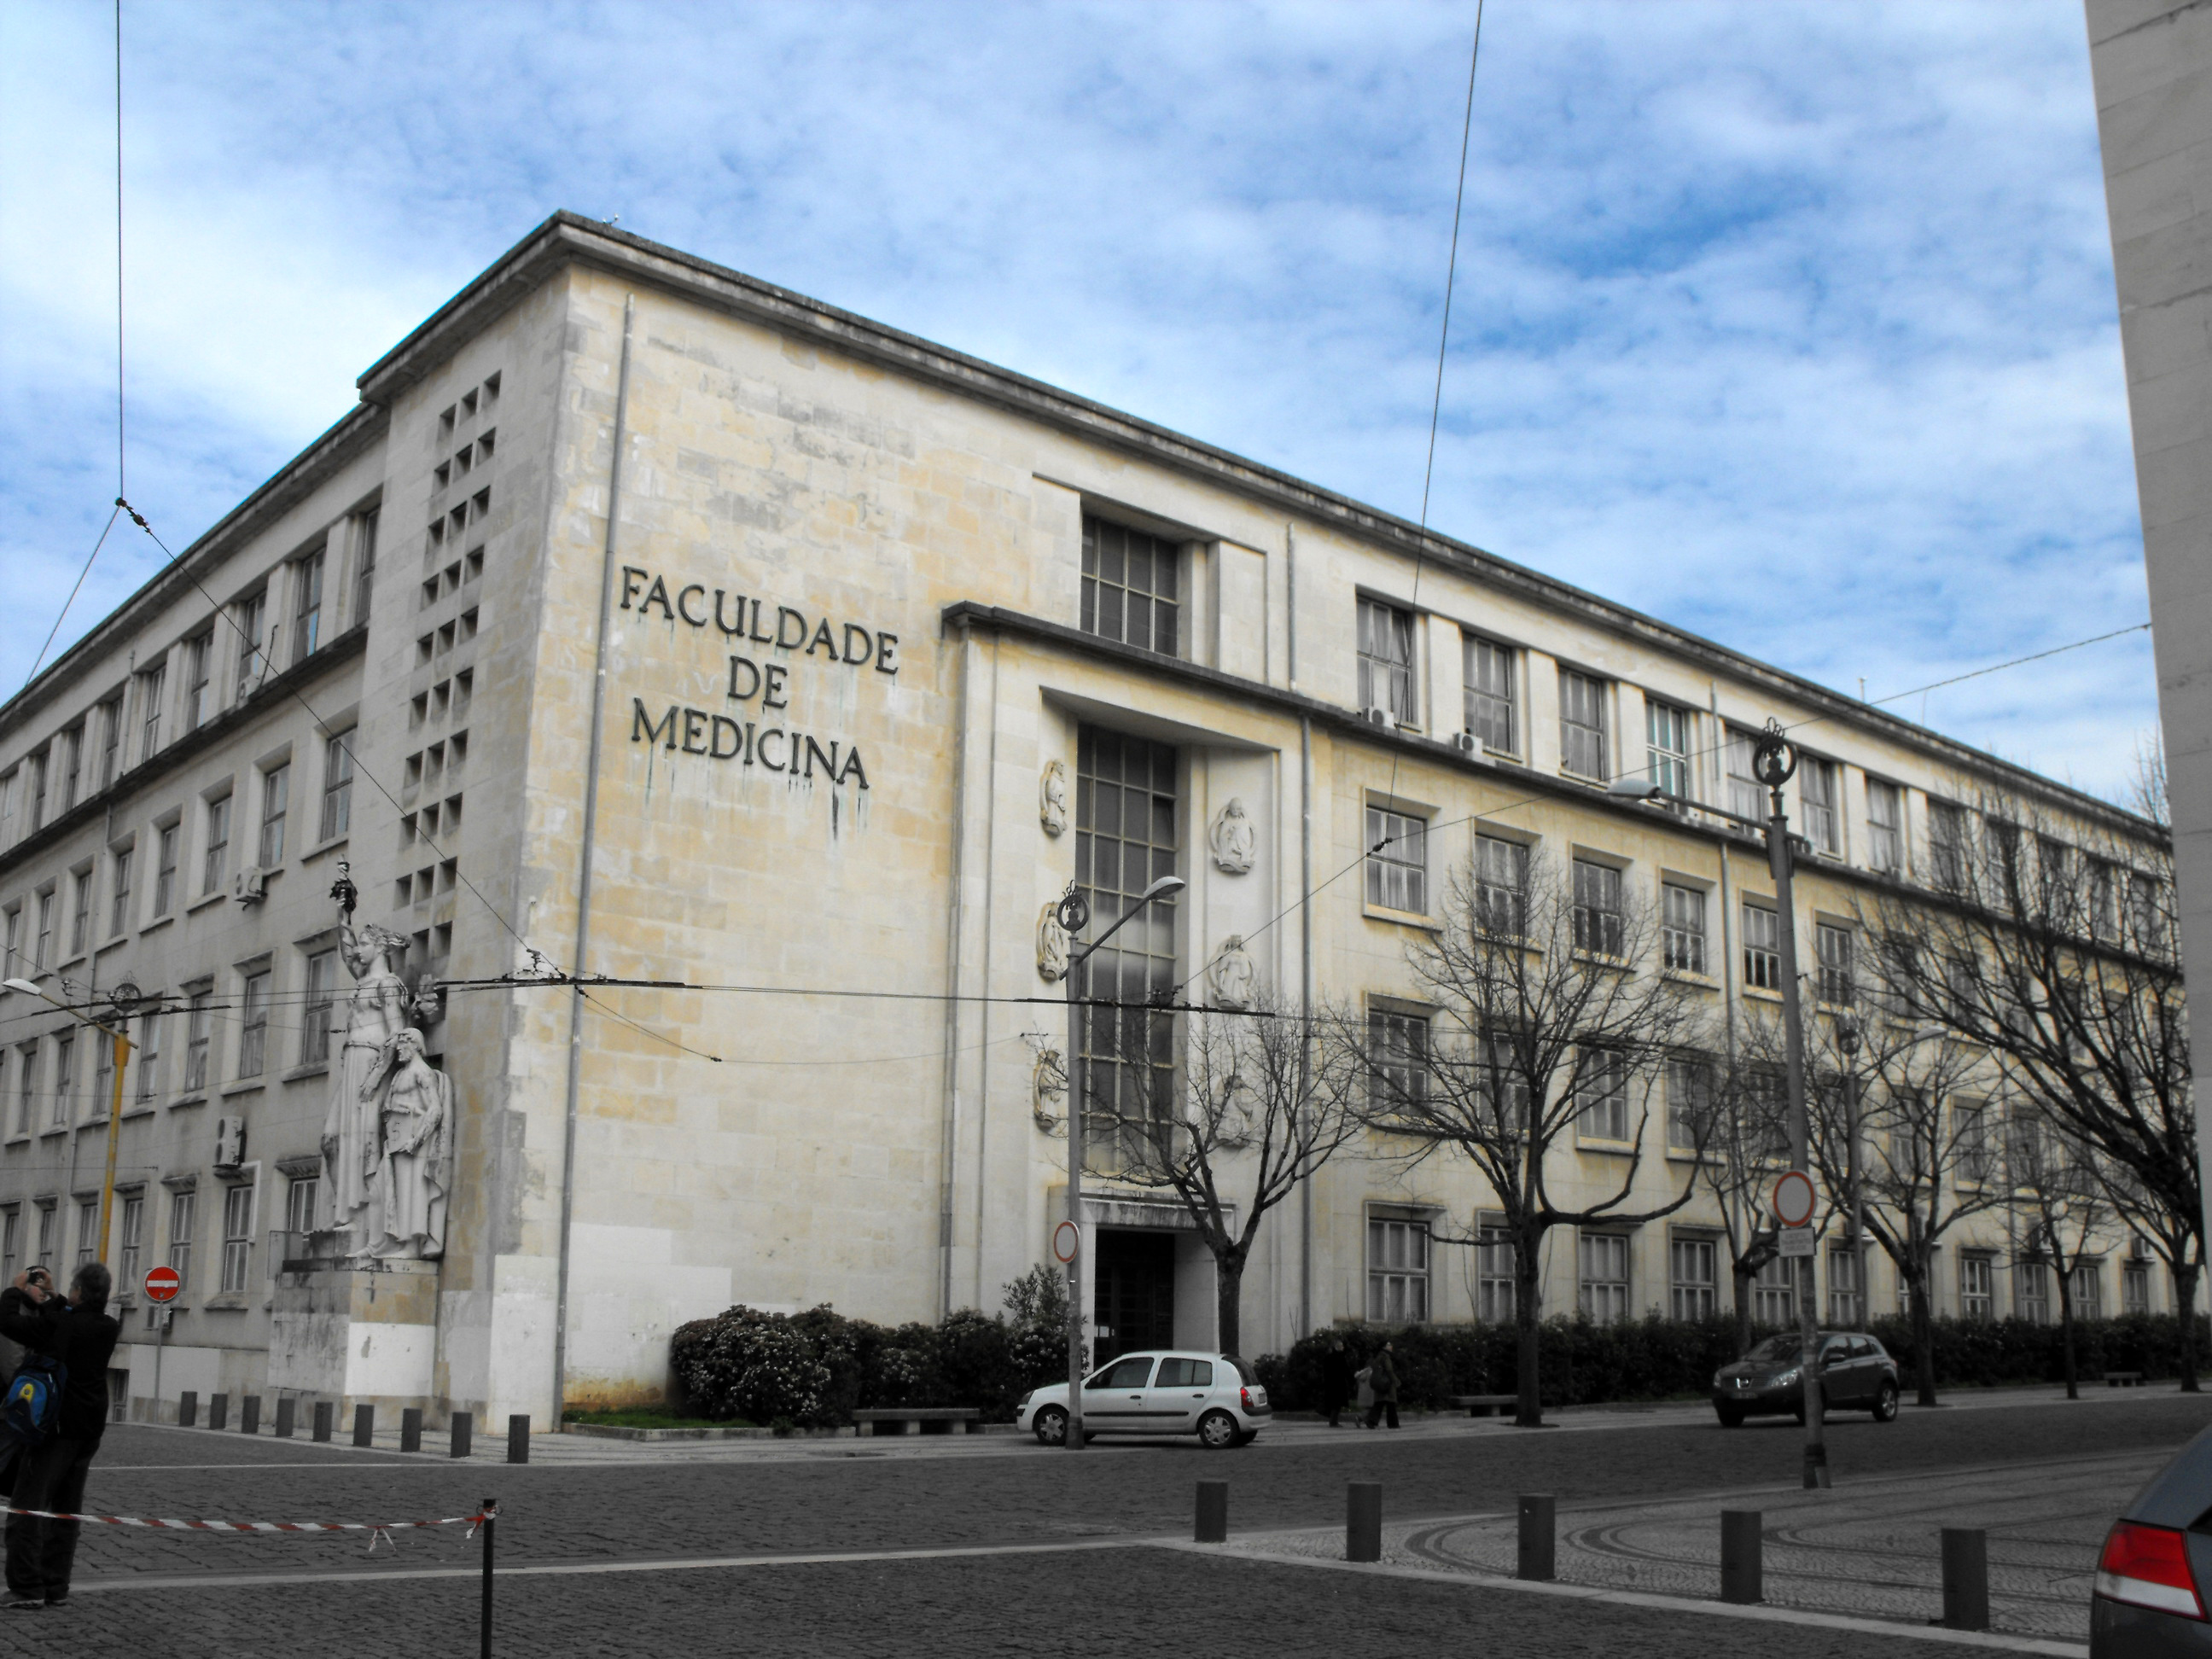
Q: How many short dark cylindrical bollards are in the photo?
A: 14